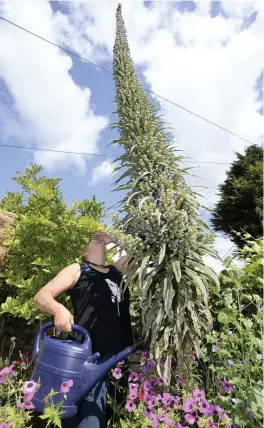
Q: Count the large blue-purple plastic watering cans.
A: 1